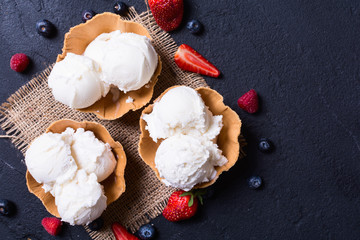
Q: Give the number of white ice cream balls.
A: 7